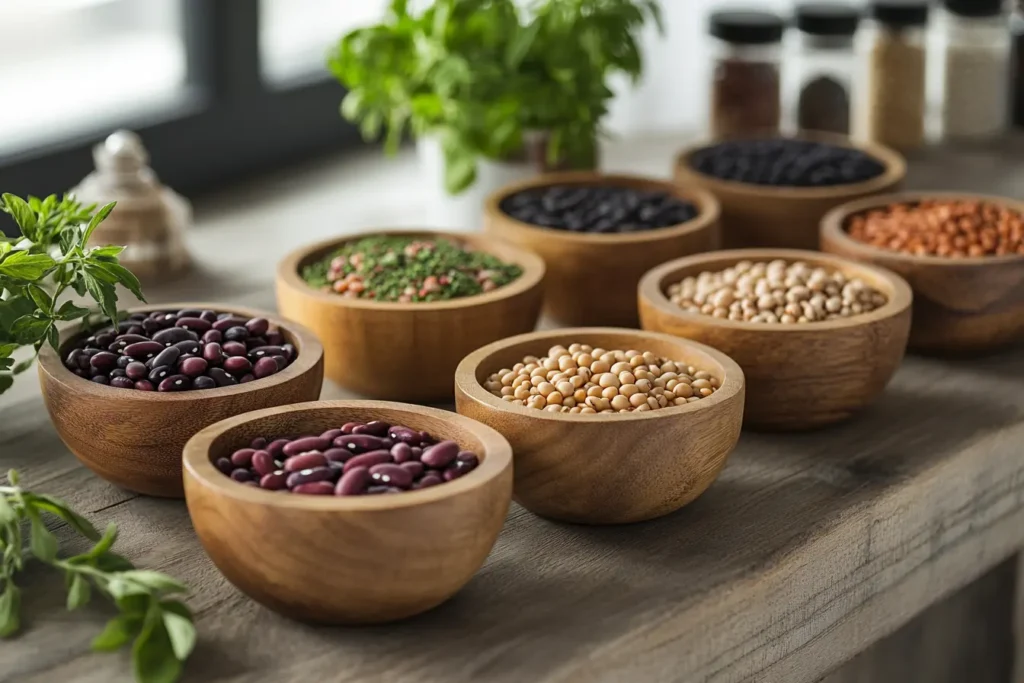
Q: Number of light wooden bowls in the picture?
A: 8